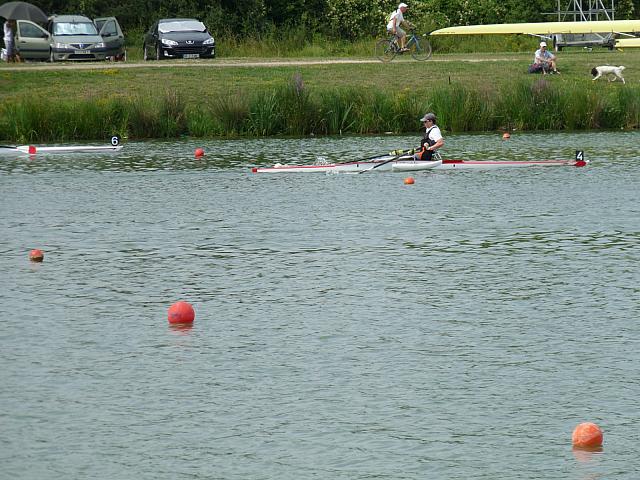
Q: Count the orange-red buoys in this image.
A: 6